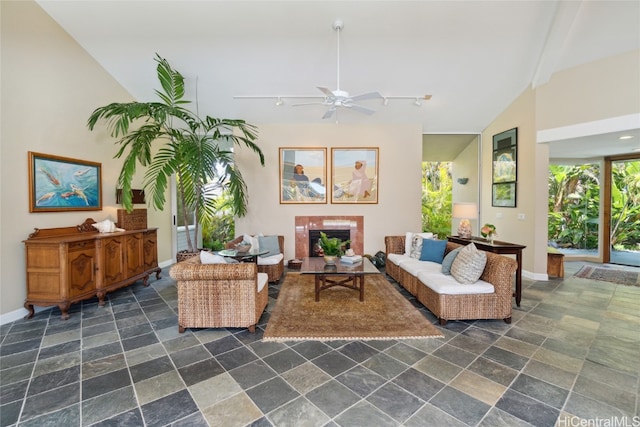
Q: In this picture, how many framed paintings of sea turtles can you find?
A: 0